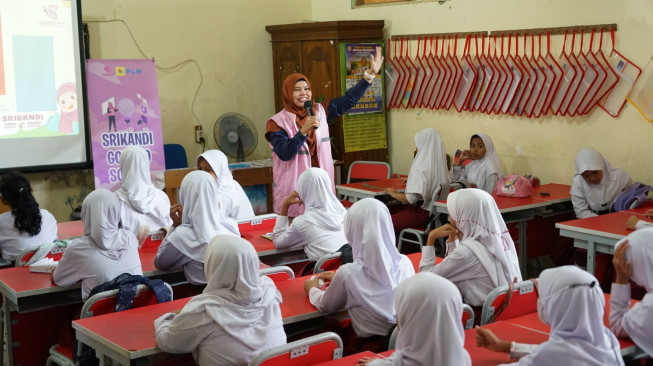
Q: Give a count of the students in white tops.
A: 15